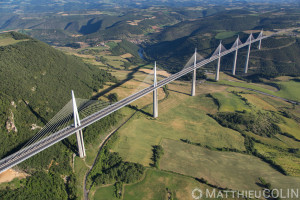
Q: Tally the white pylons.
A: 7